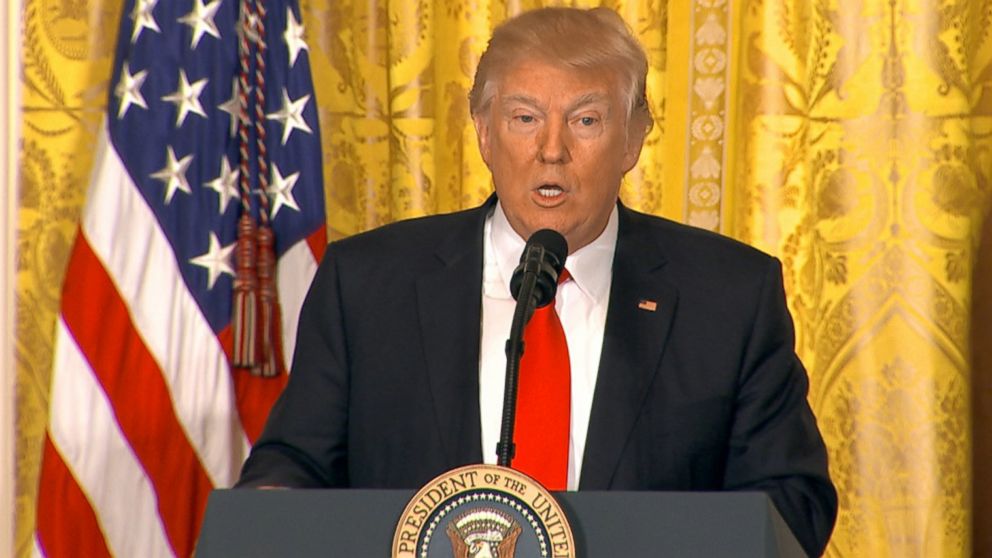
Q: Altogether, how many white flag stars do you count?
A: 12